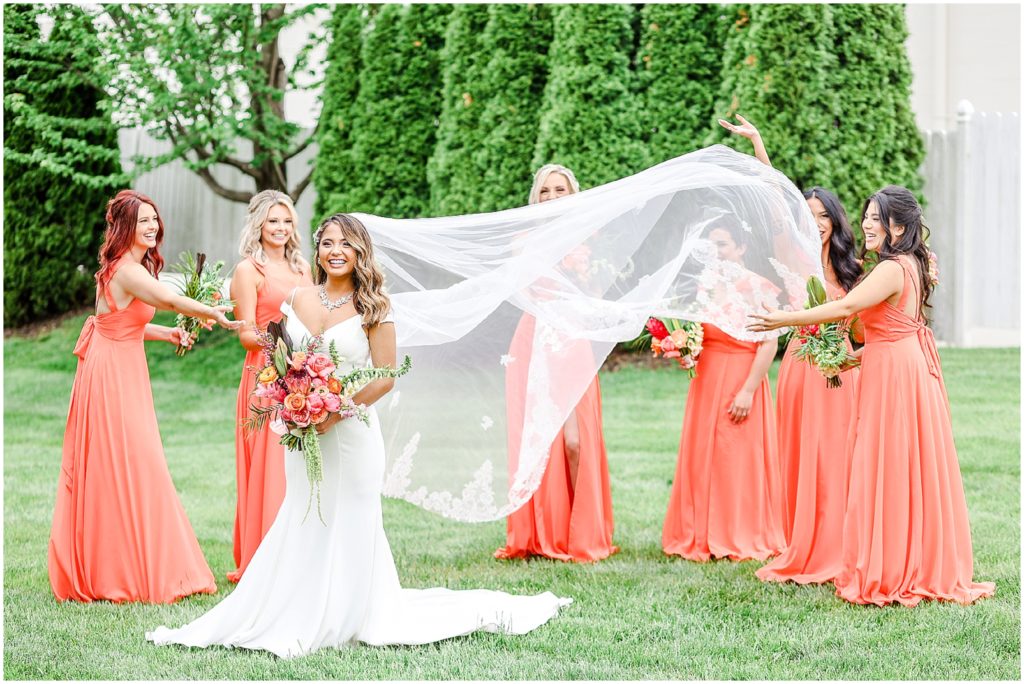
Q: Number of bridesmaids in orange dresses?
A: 6